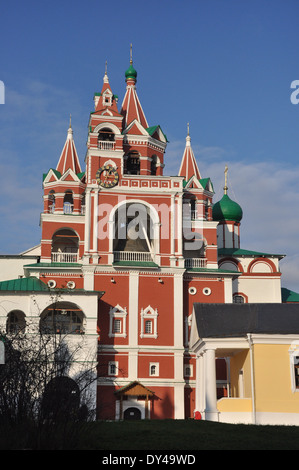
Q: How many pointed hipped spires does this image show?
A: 4